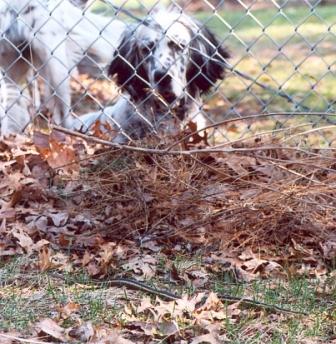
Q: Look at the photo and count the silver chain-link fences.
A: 1